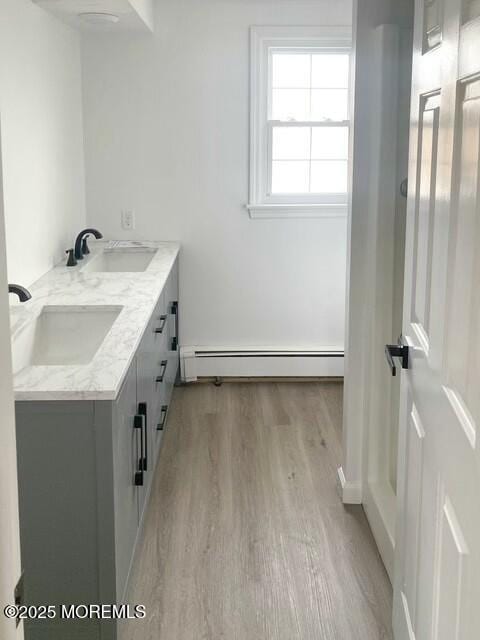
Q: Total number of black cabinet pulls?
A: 7